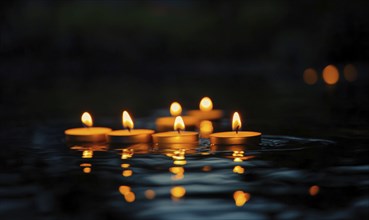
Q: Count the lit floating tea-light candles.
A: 6